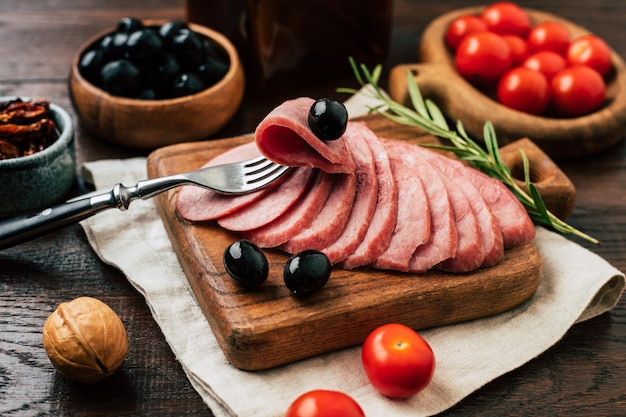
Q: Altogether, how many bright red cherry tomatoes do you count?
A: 11